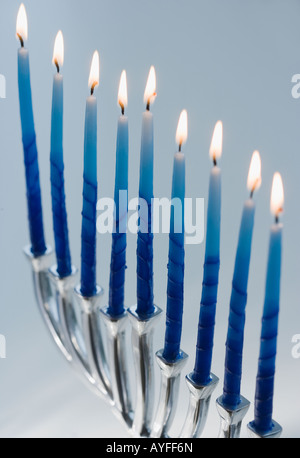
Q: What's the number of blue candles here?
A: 9